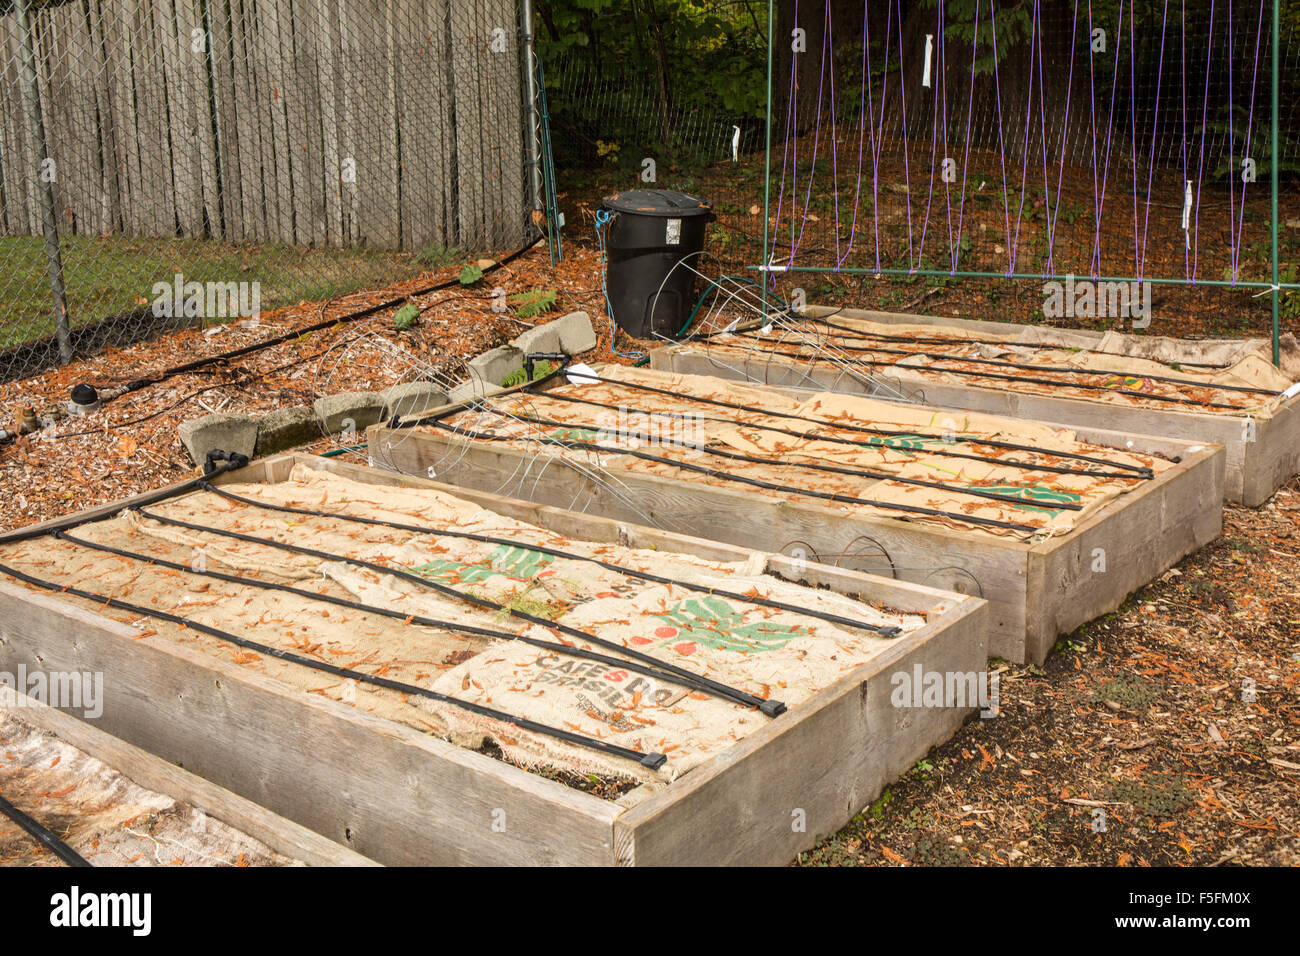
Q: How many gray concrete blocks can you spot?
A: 8